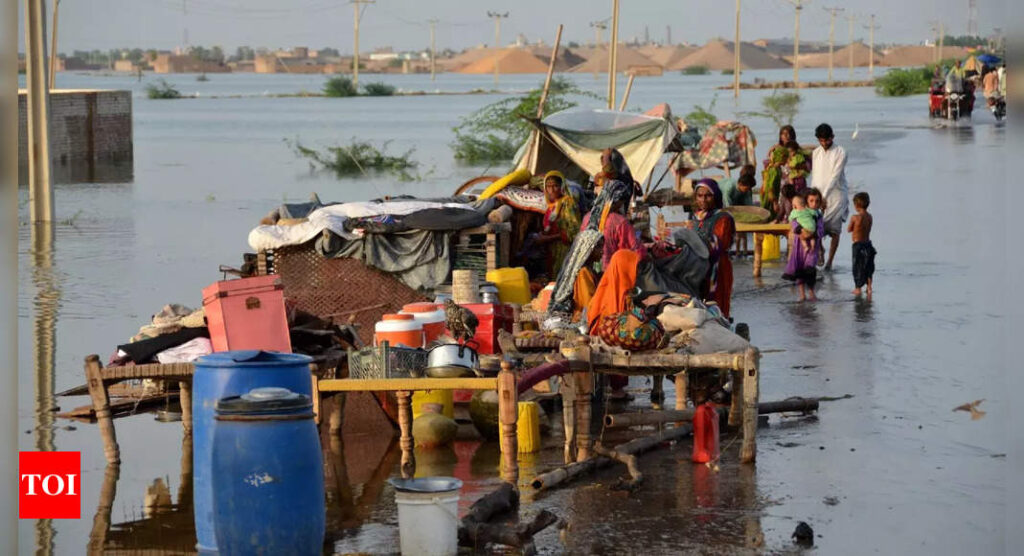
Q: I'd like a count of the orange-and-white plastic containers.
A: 2